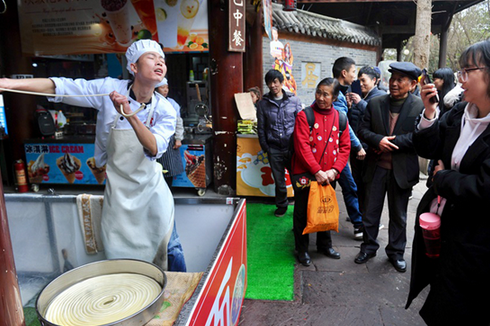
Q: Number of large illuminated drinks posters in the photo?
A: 1